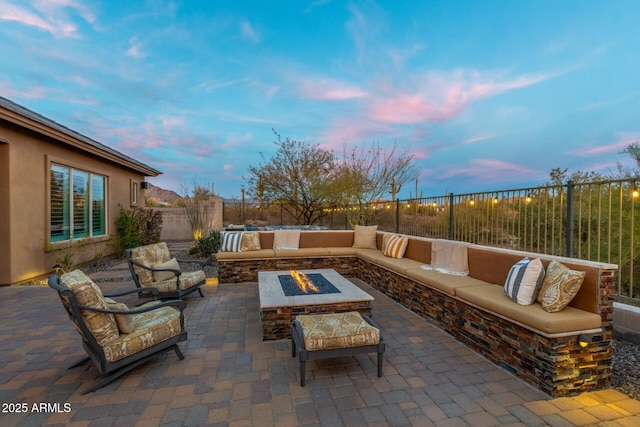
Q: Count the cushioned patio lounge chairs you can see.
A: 2